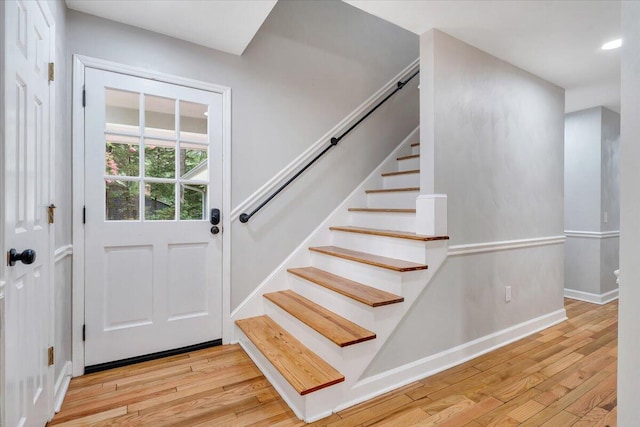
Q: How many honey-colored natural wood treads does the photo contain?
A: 10